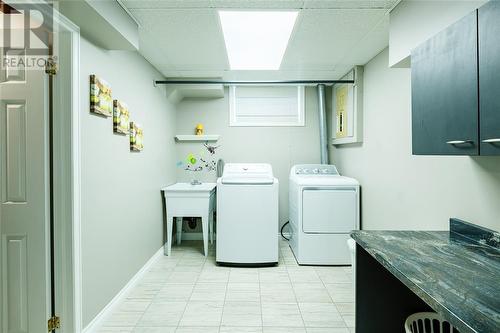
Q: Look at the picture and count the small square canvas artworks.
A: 3